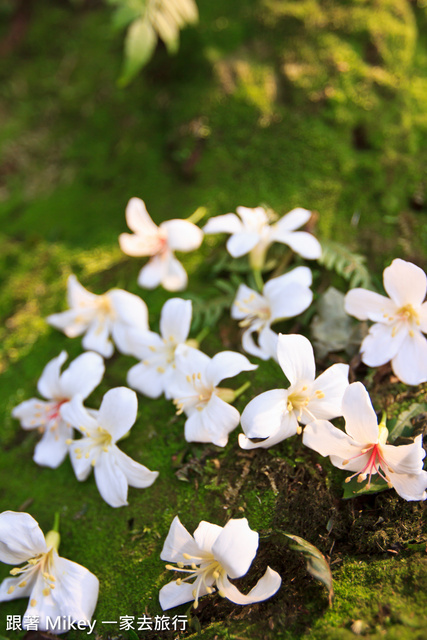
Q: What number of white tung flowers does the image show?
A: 13